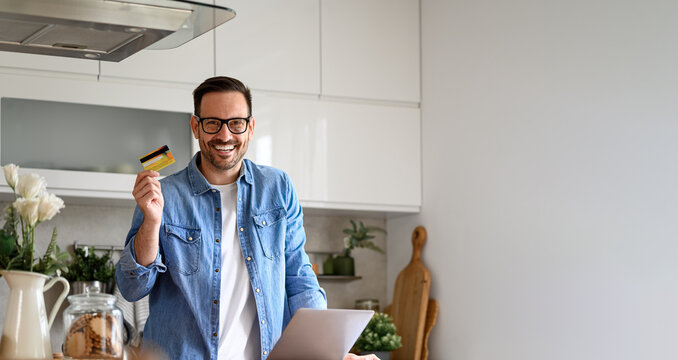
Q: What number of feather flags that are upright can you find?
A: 0